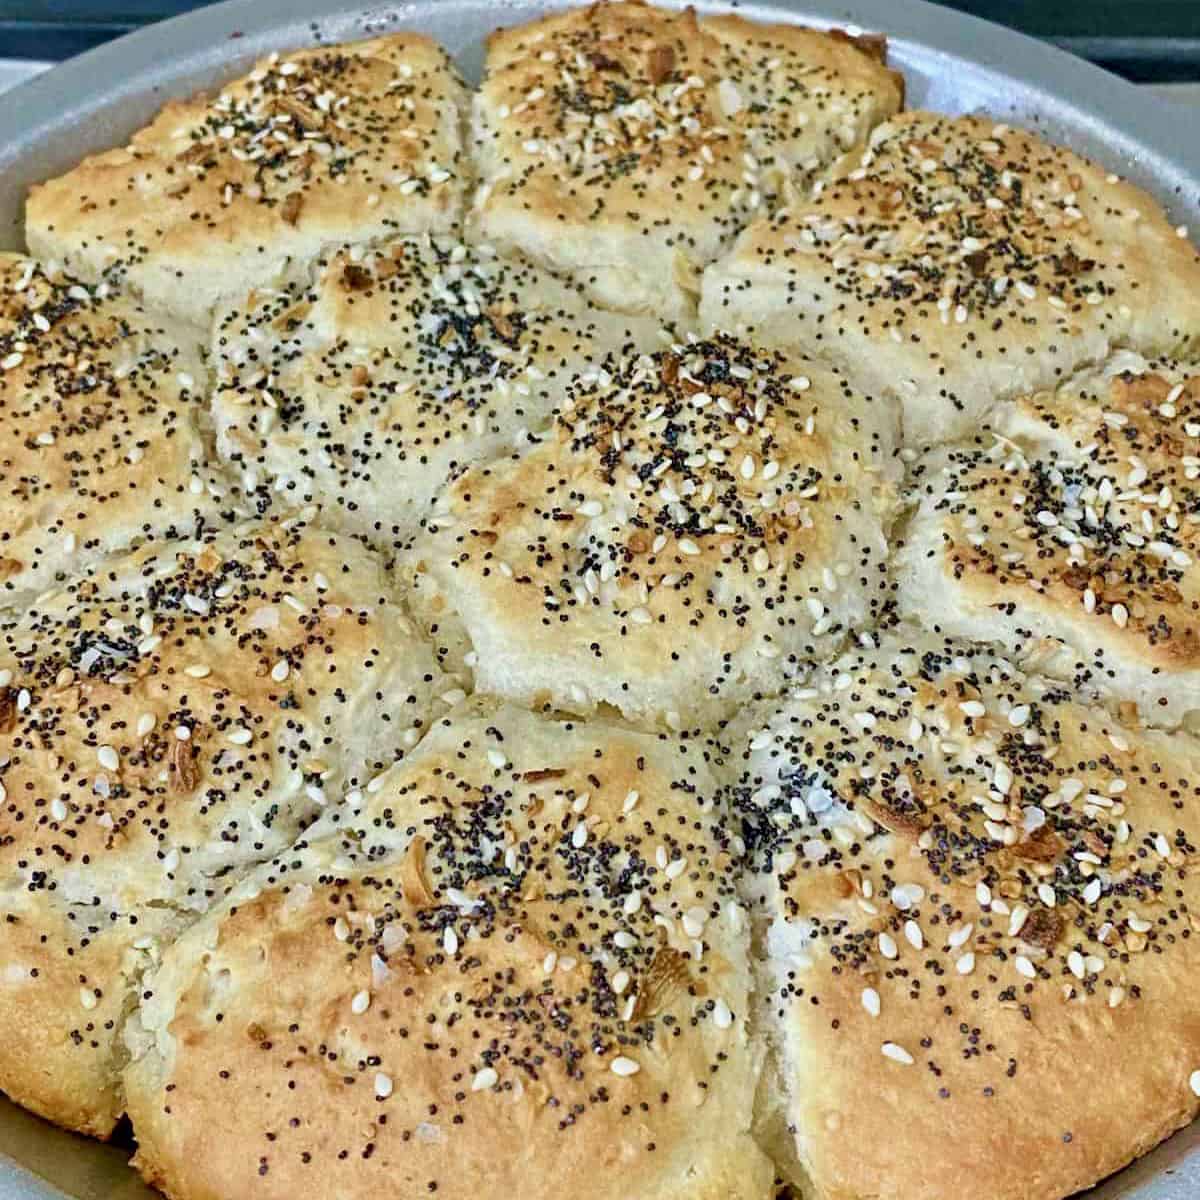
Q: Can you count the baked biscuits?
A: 10